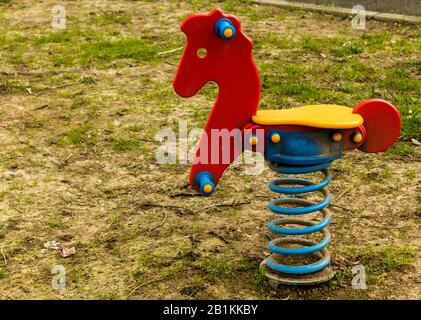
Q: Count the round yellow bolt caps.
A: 6